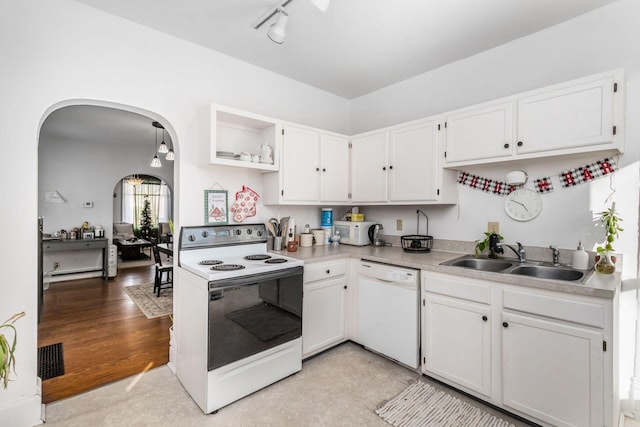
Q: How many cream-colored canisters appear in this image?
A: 2